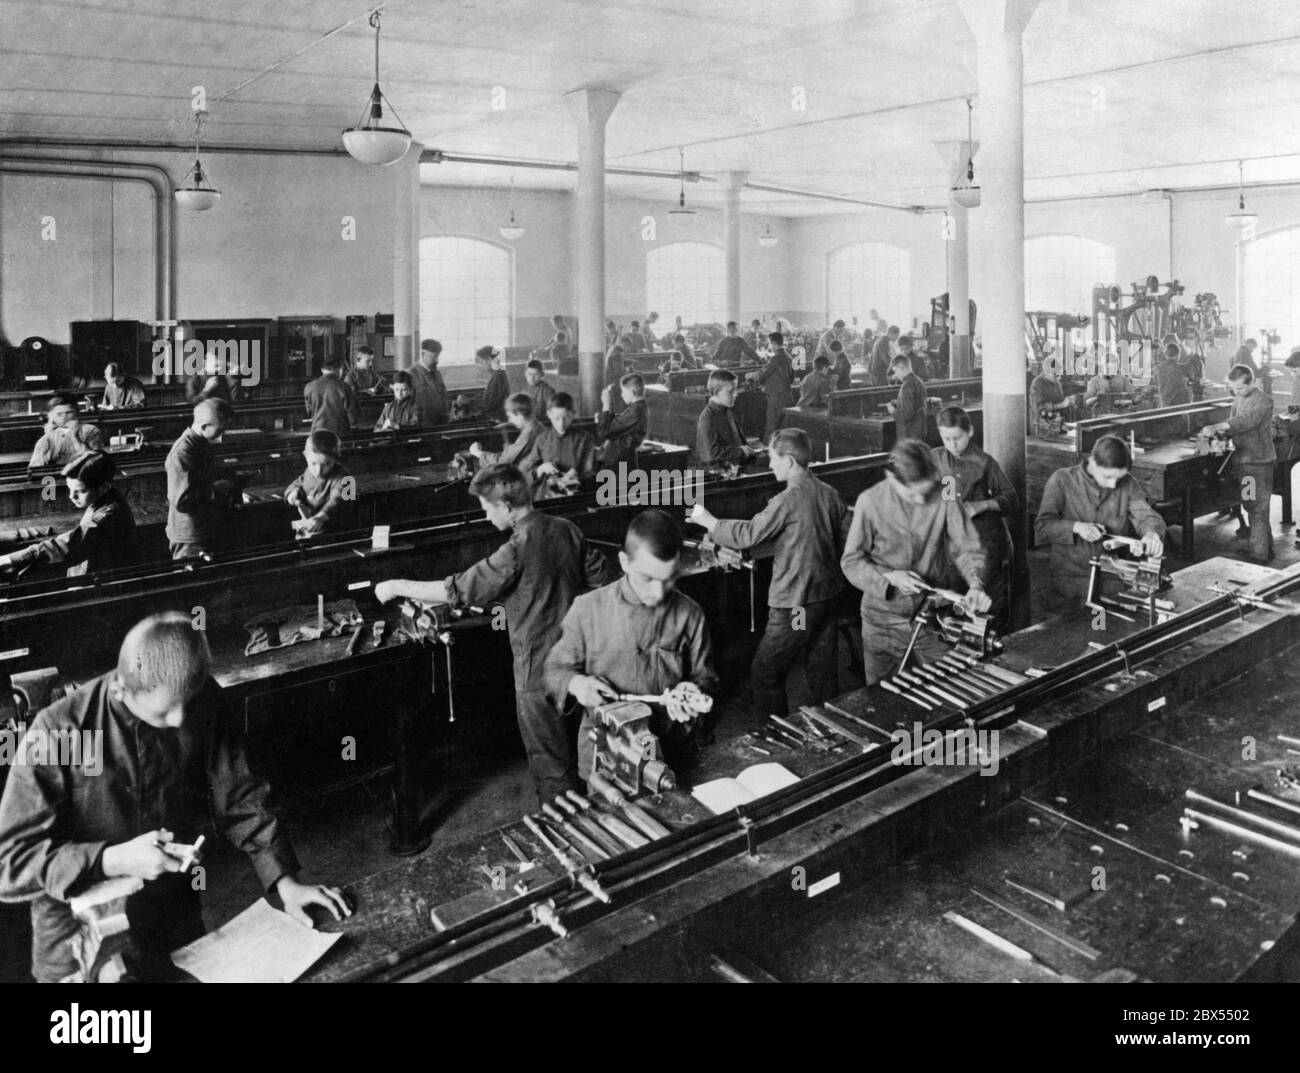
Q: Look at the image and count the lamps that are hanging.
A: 7